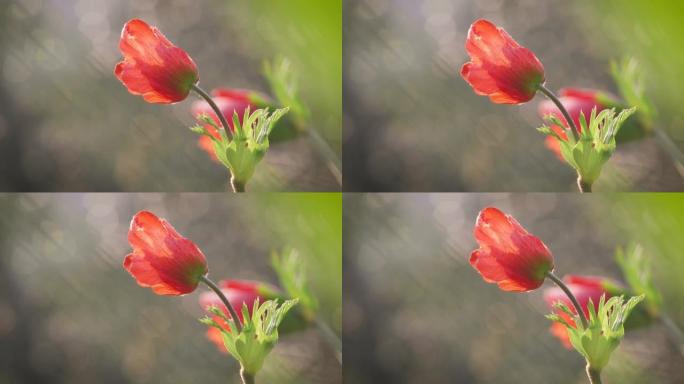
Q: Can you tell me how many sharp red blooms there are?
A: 4